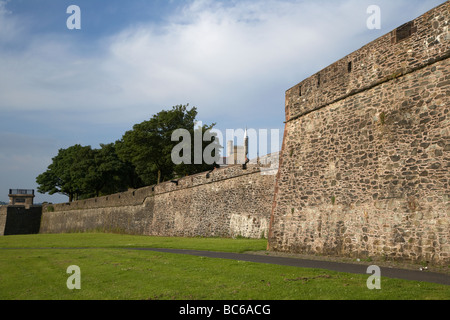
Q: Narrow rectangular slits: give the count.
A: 3